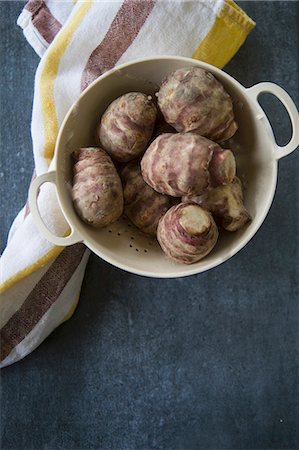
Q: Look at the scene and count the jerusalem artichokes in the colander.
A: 7